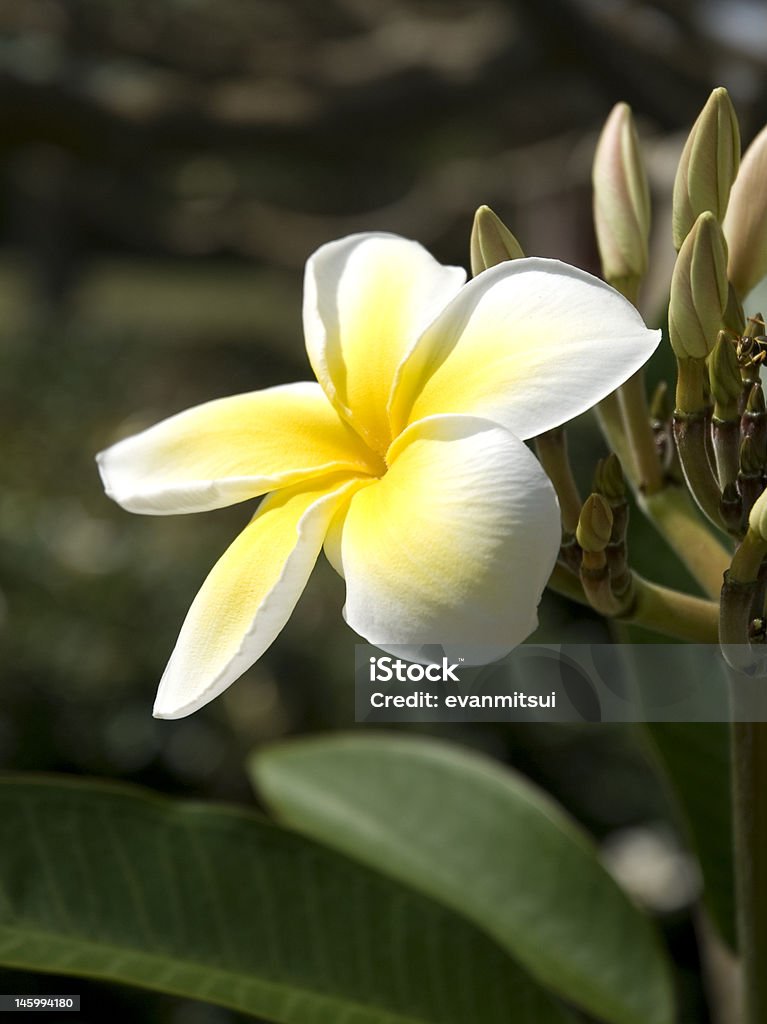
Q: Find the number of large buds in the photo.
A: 5